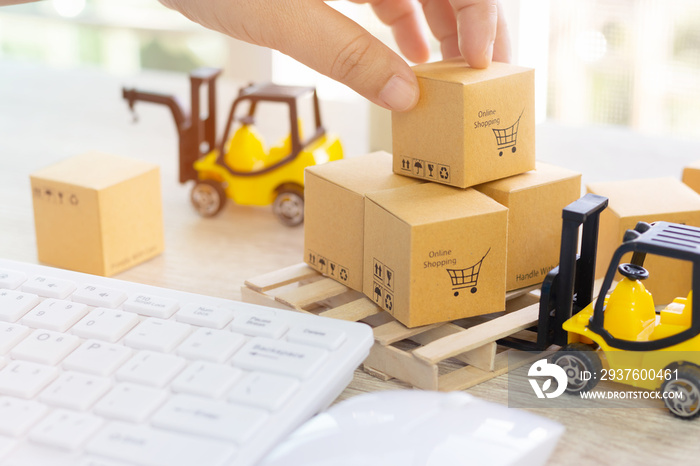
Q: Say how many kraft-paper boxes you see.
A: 7